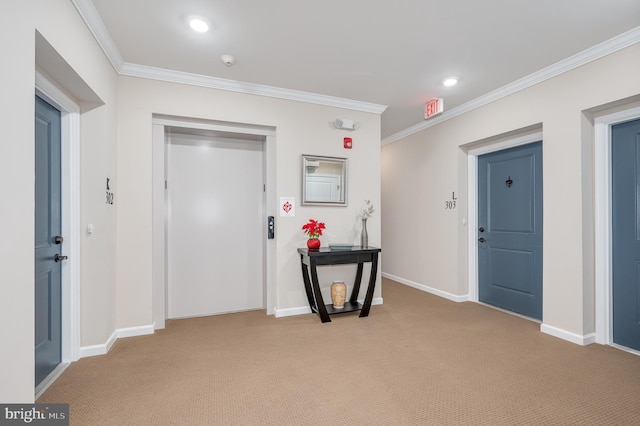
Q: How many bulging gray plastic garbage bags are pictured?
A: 0